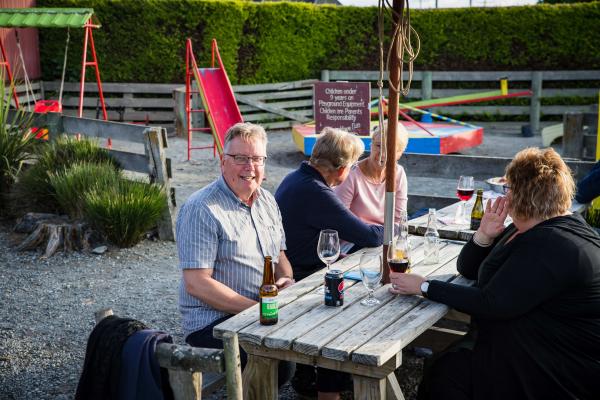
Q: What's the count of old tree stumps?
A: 1